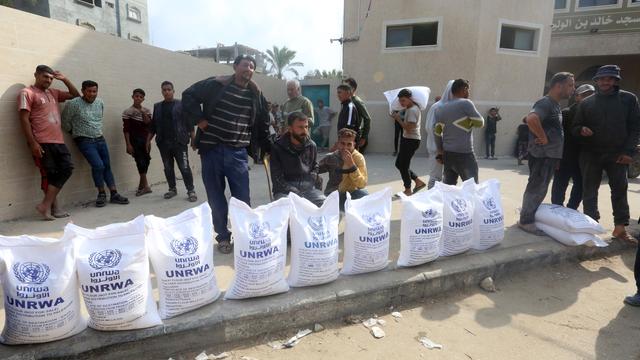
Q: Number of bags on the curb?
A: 11